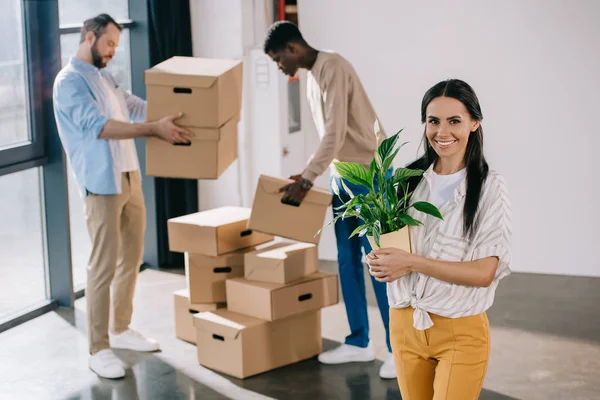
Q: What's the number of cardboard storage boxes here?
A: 9